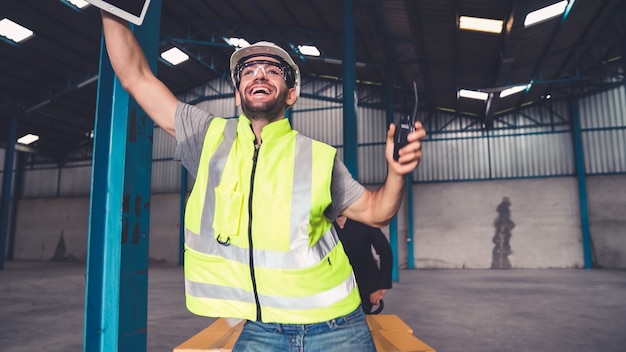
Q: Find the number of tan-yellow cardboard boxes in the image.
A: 3